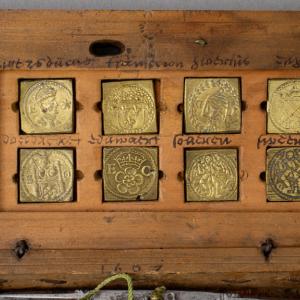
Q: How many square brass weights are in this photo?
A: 8